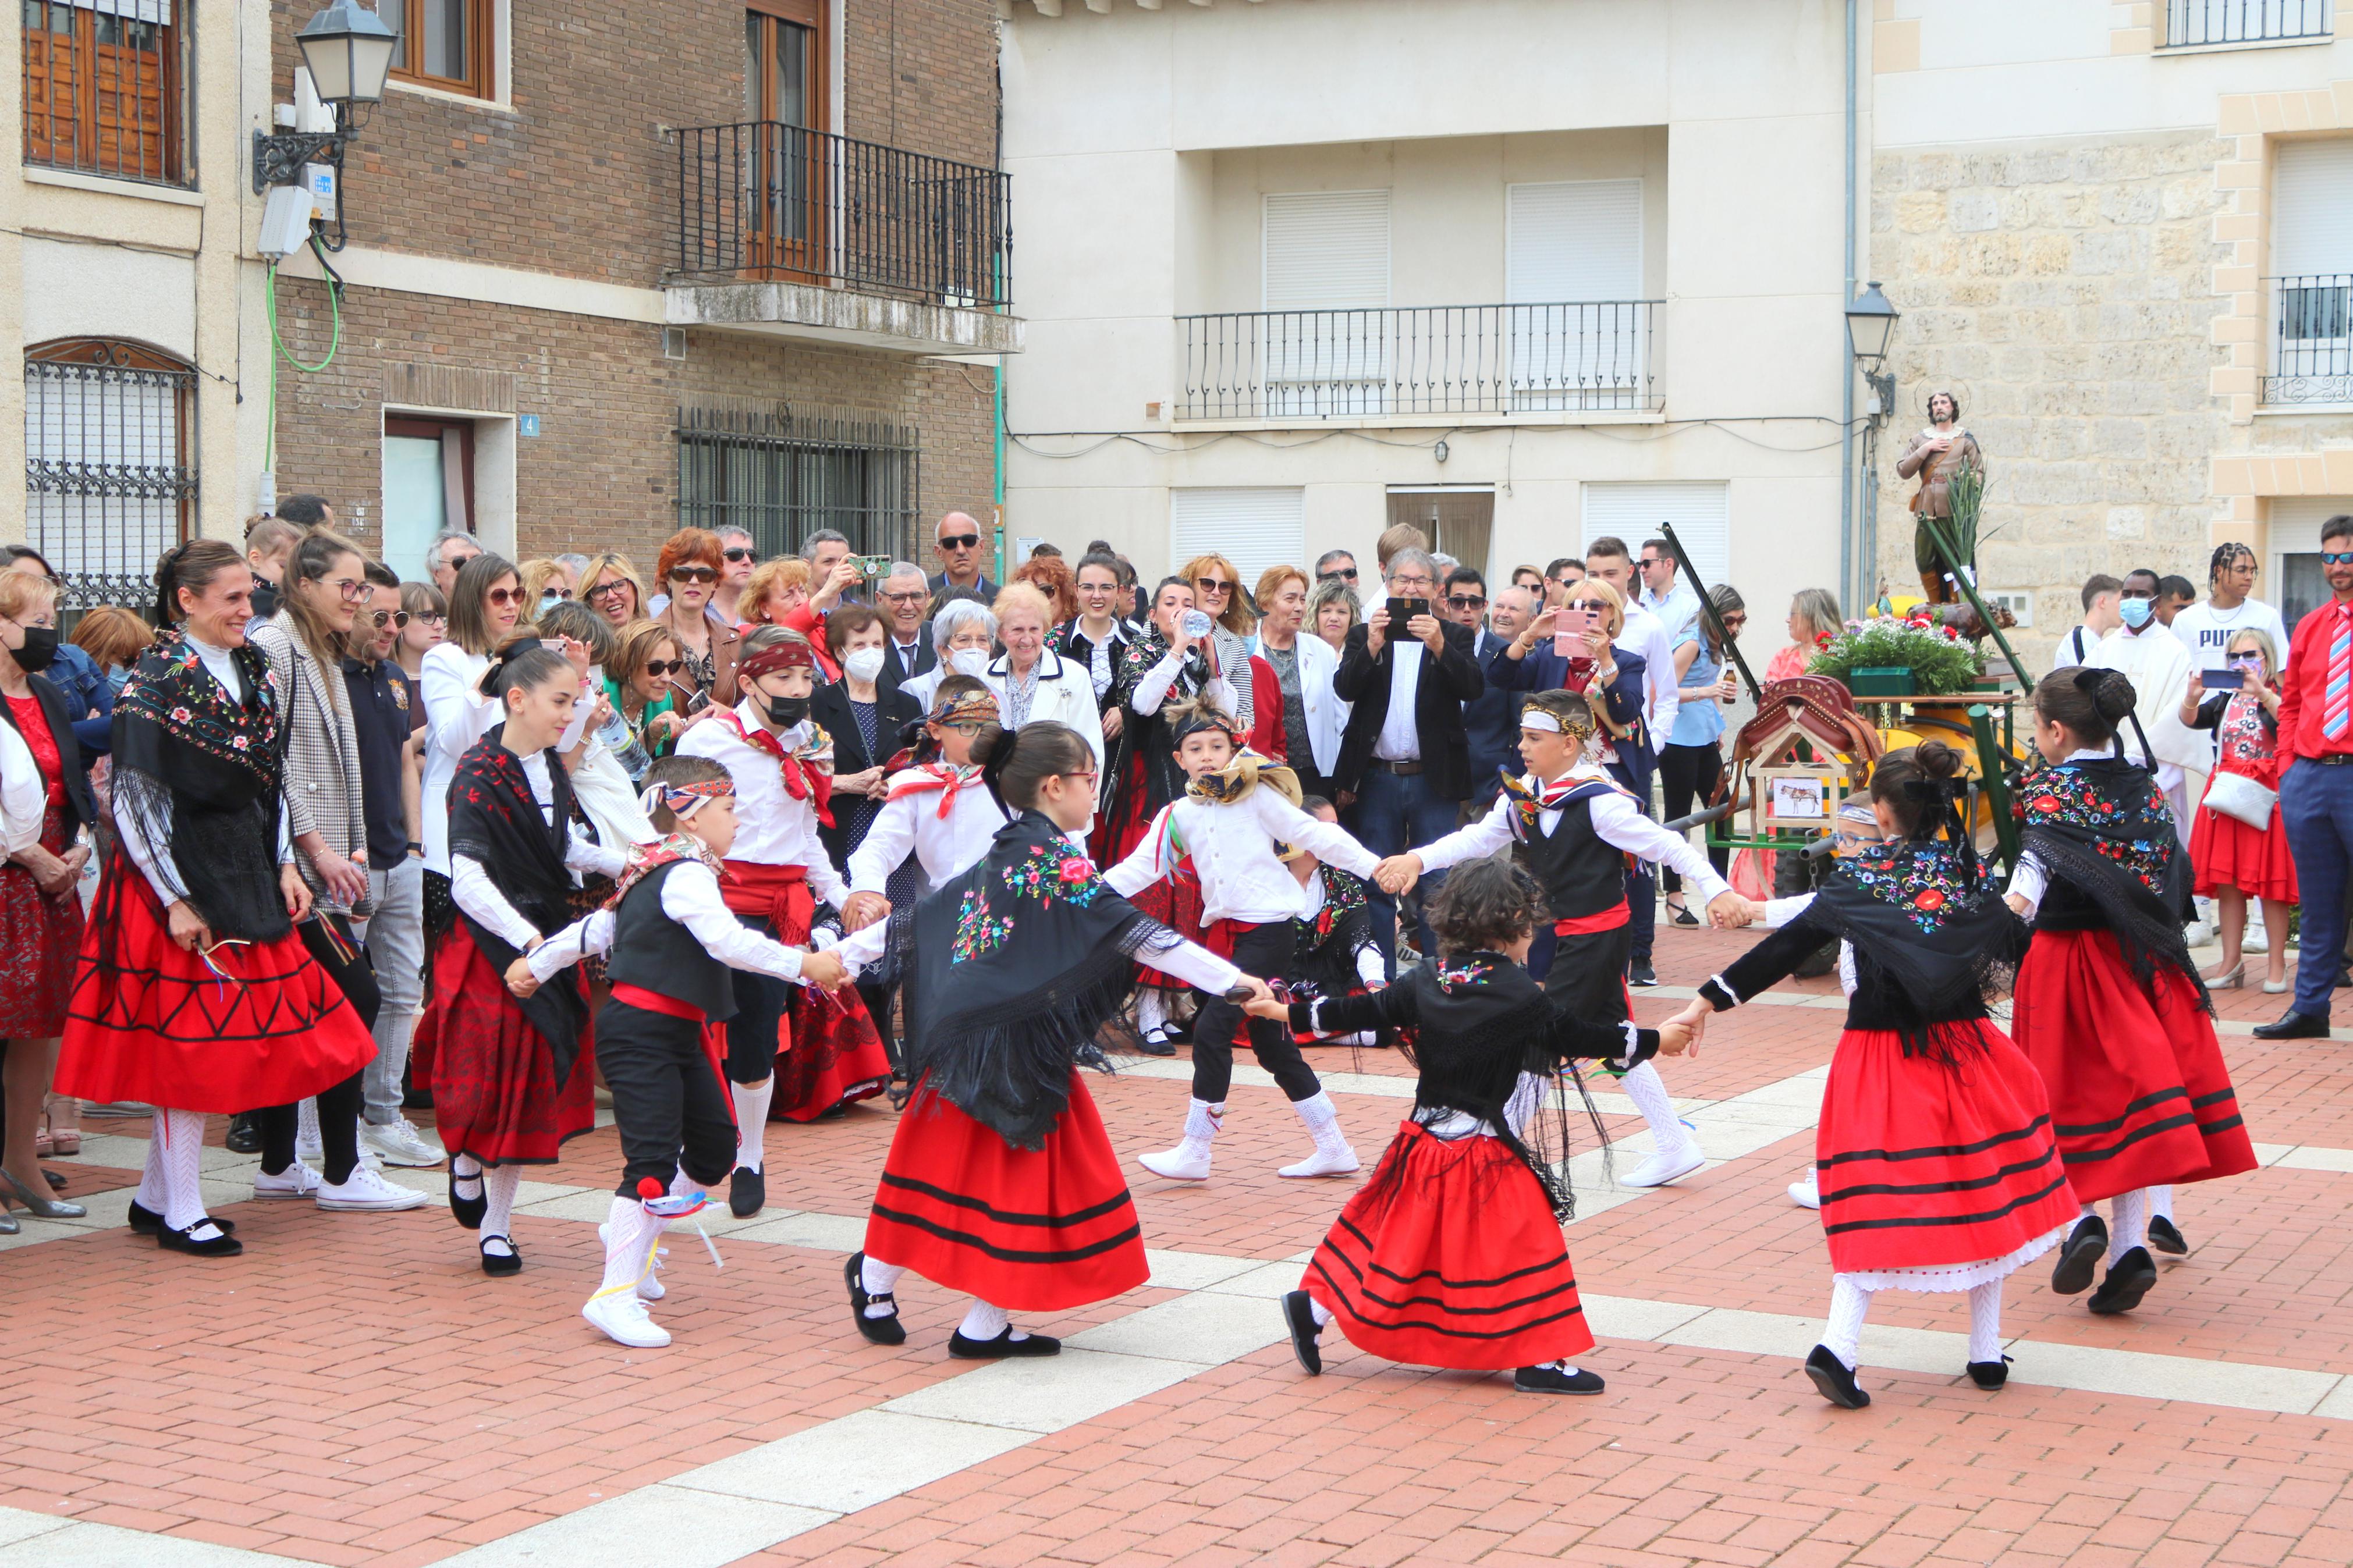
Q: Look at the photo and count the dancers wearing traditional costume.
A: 11